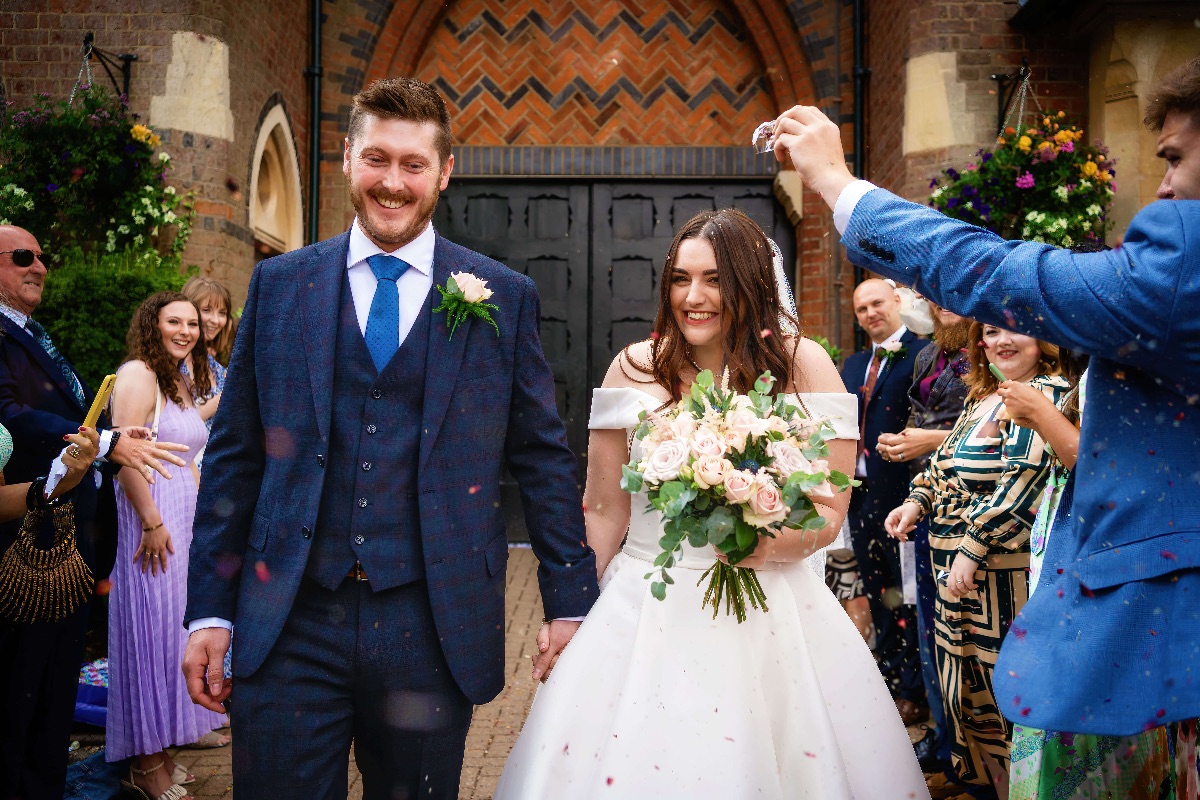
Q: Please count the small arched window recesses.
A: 1